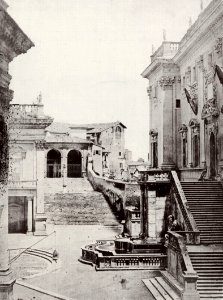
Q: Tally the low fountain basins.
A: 1